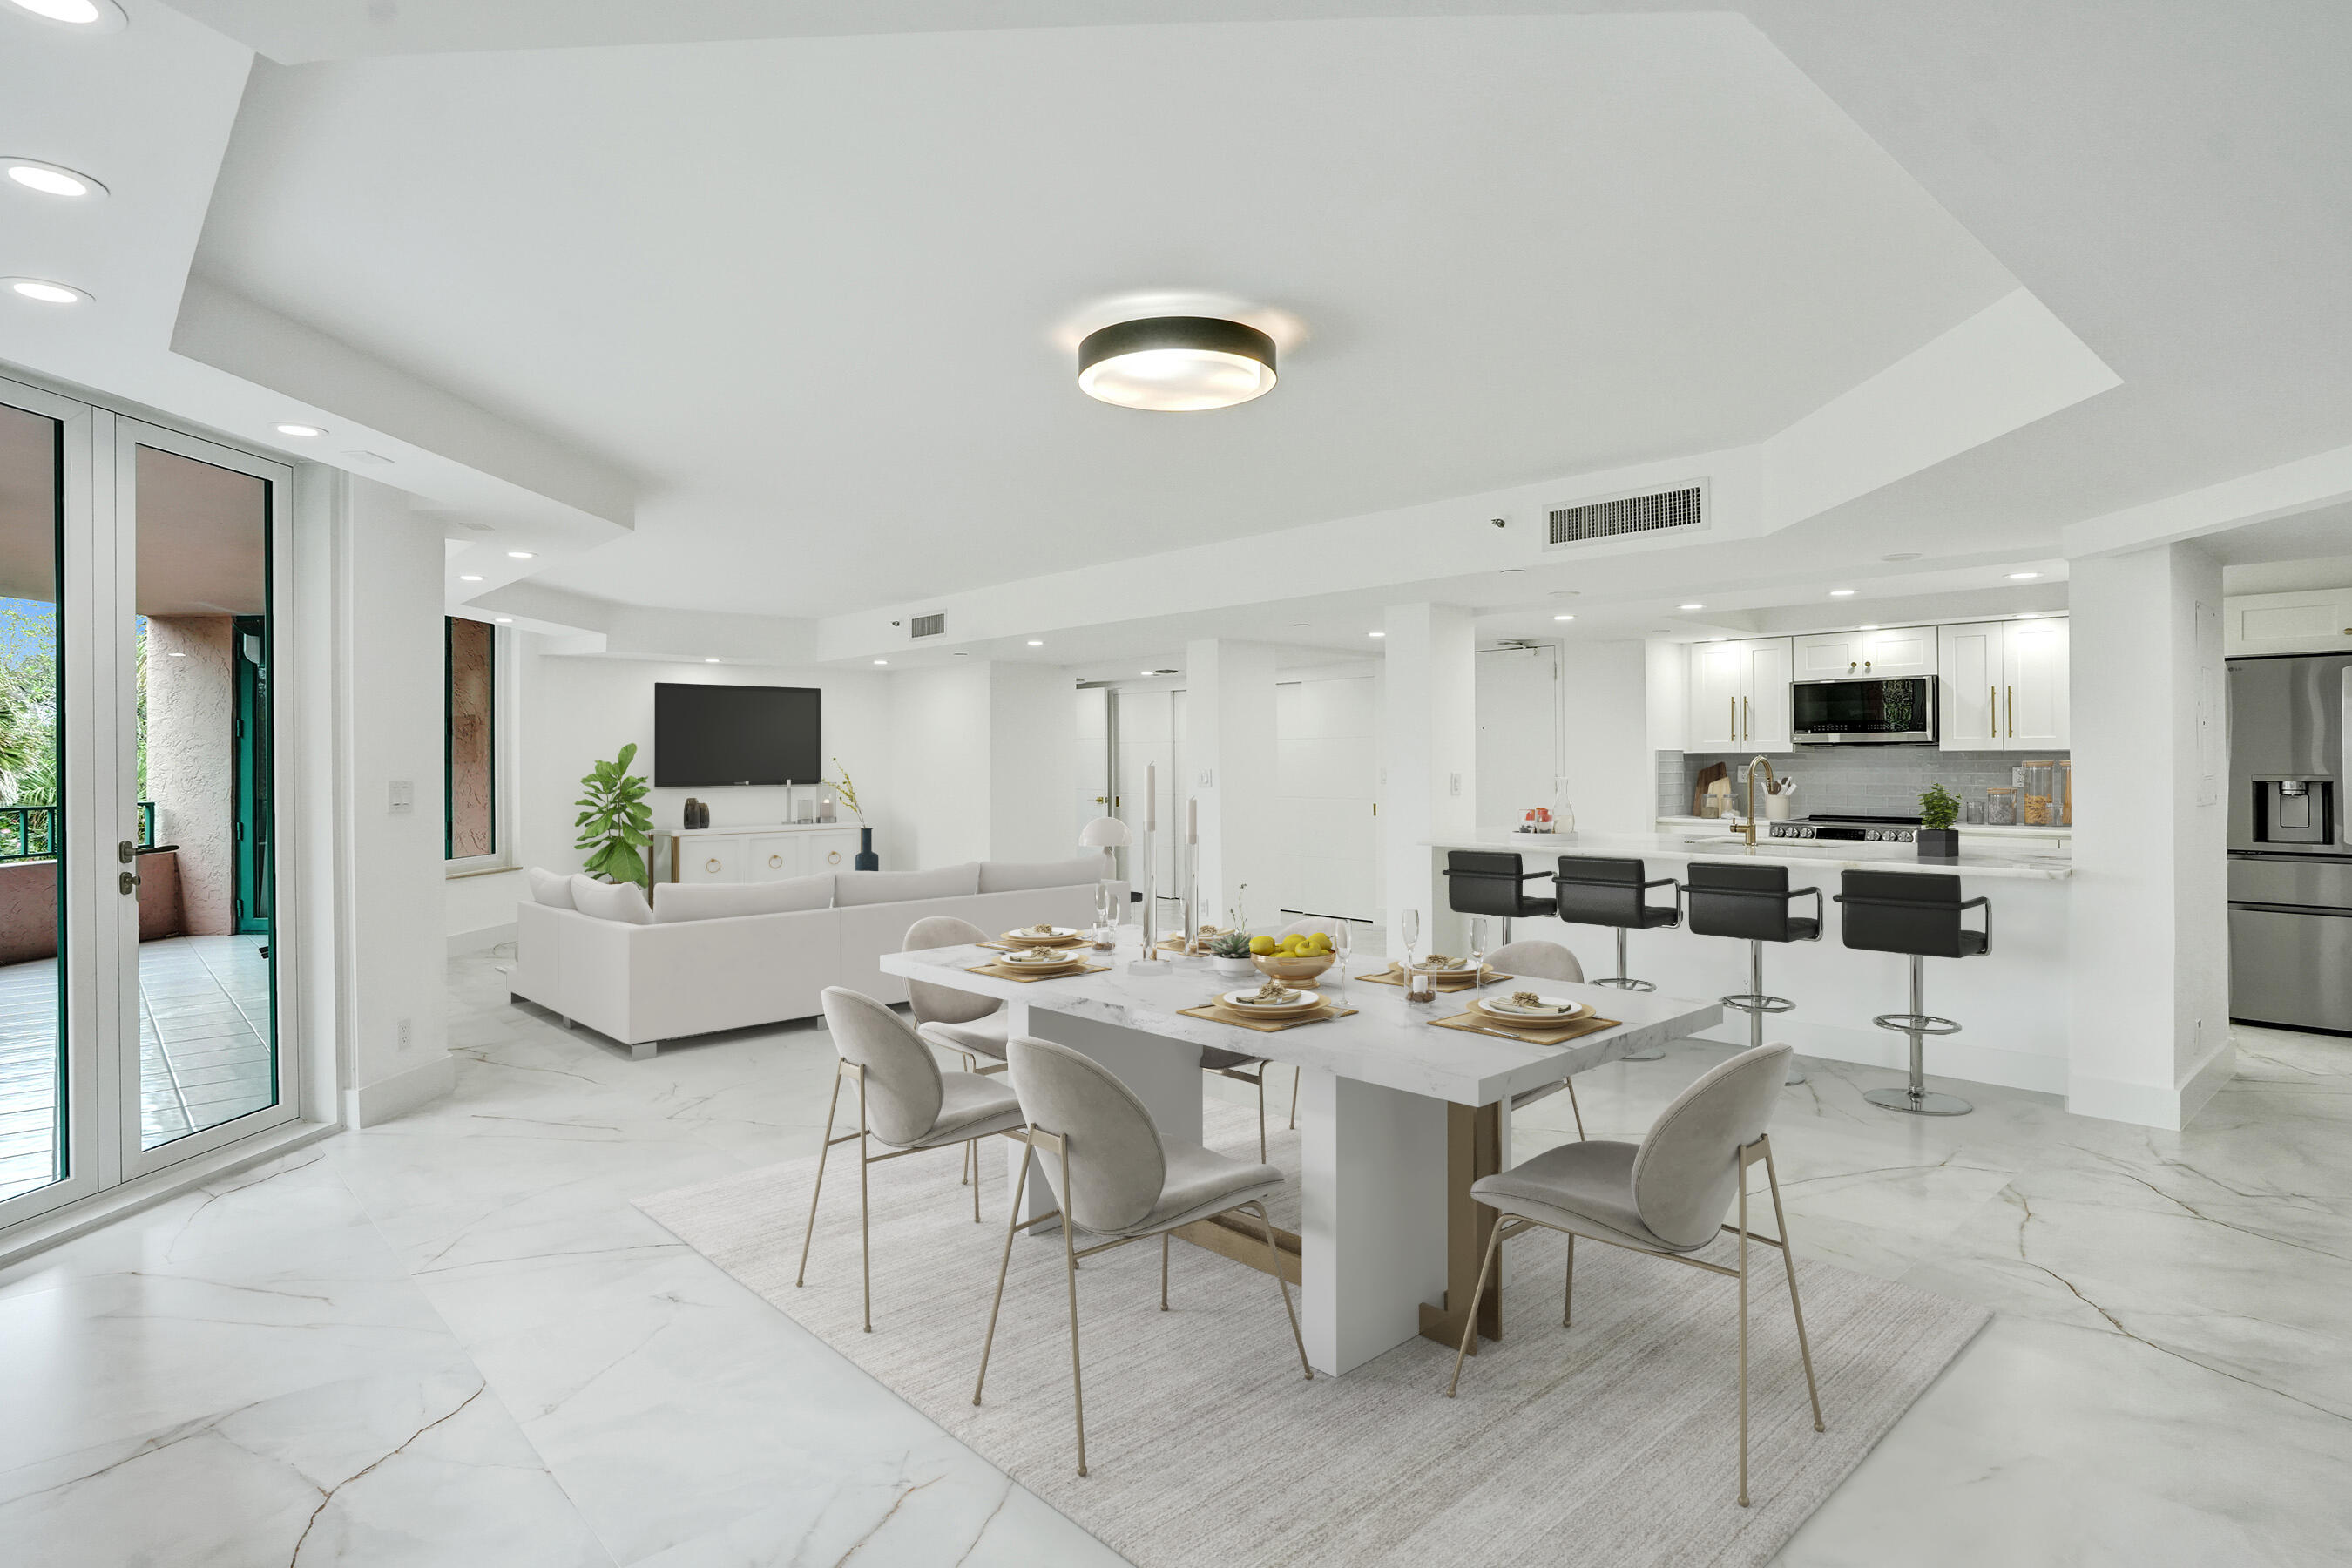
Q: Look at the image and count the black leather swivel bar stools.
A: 4